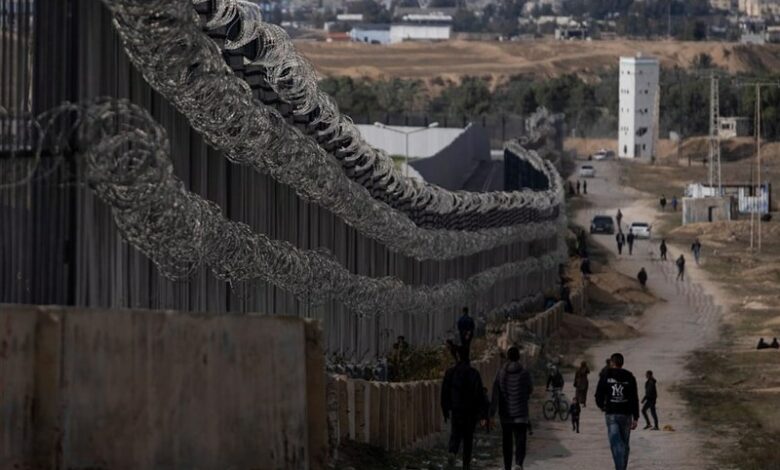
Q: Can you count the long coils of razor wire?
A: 3